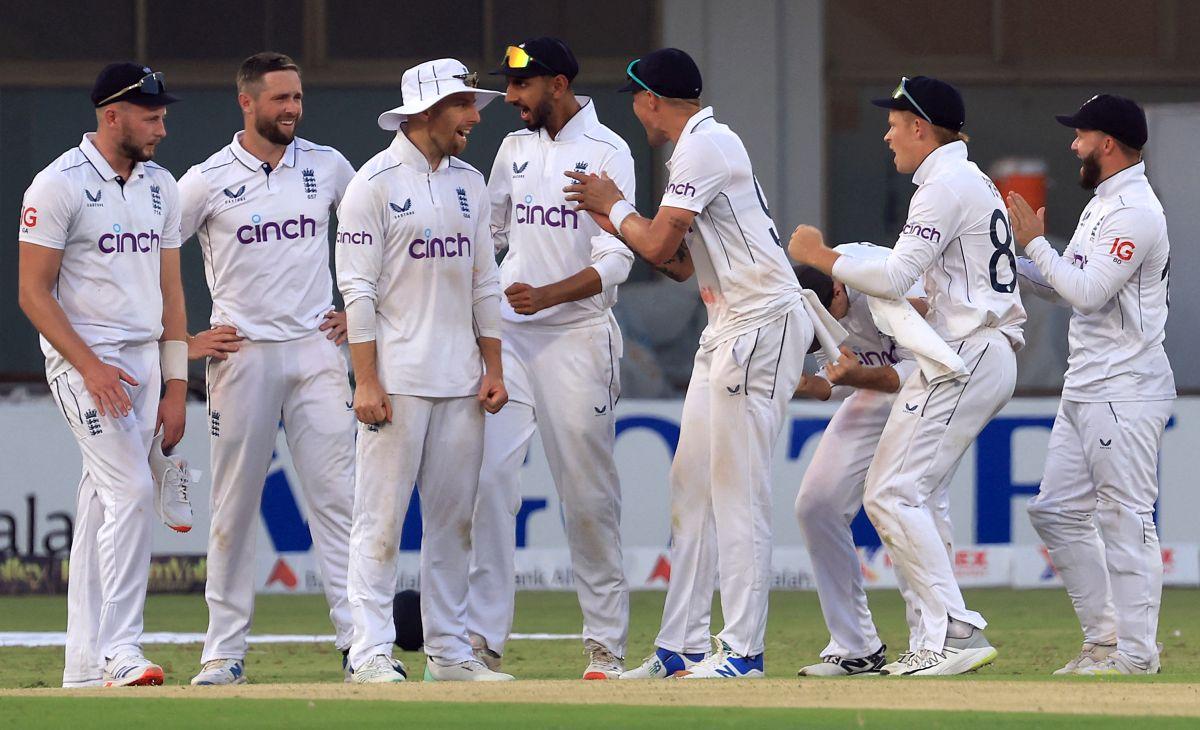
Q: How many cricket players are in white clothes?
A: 8